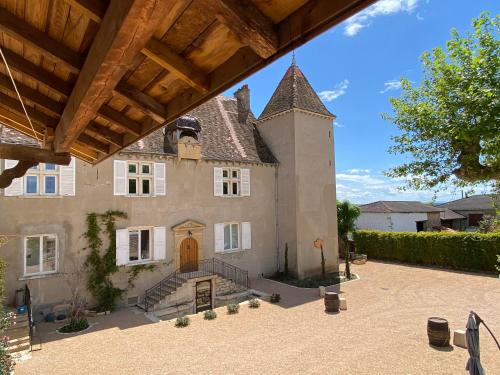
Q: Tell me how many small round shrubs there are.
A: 5